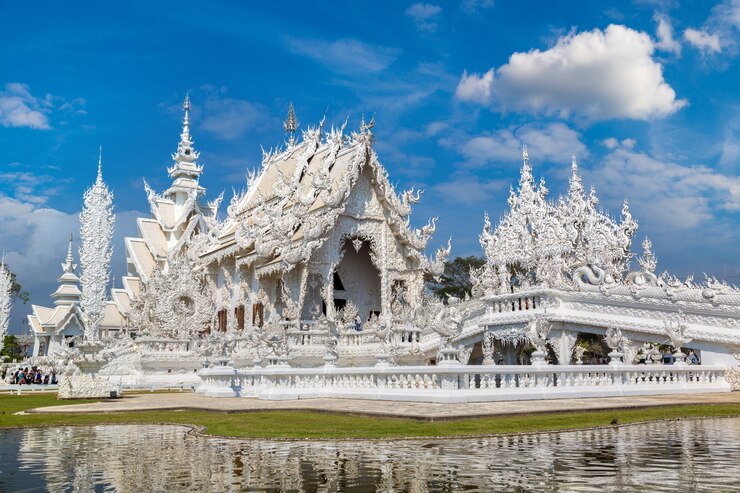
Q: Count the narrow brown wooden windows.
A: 3